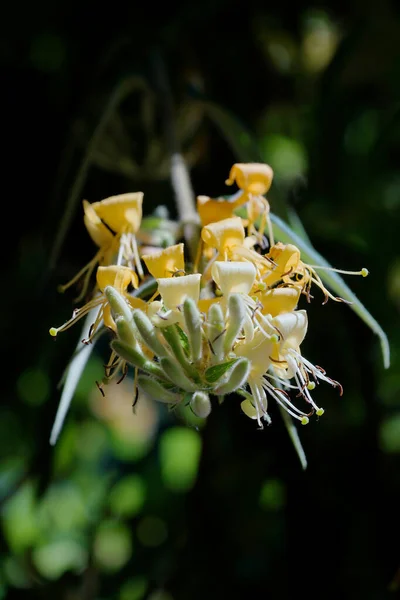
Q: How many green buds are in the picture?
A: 11